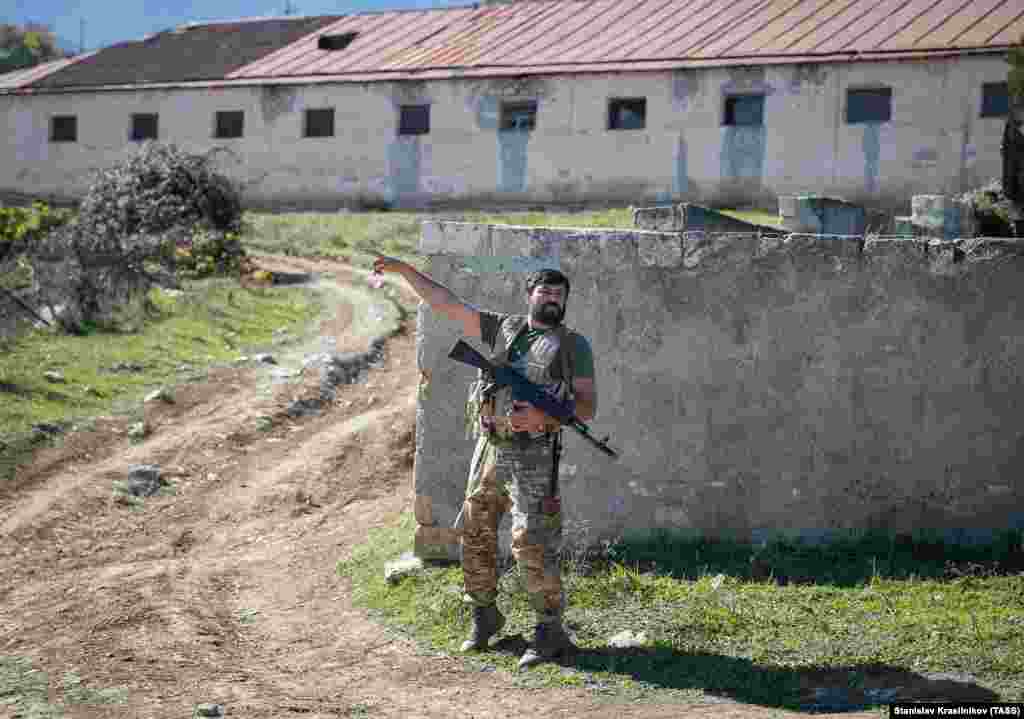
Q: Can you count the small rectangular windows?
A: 10